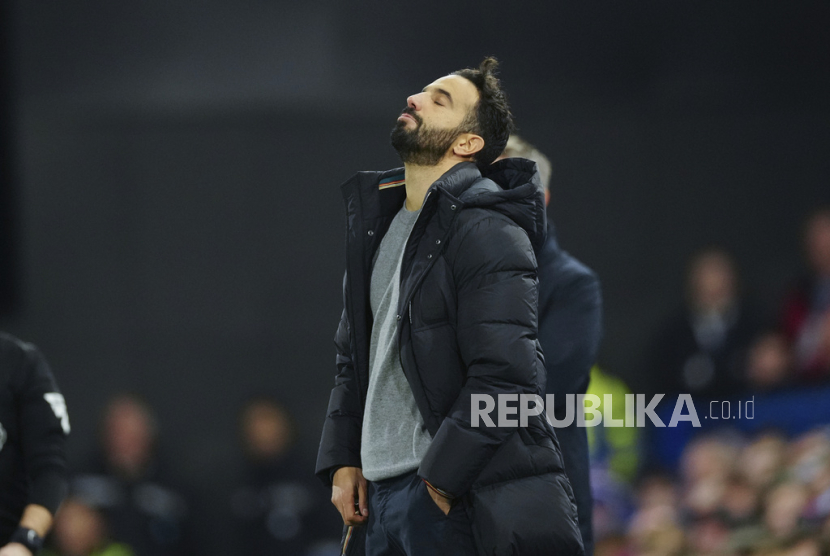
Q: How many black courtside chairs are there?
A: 0